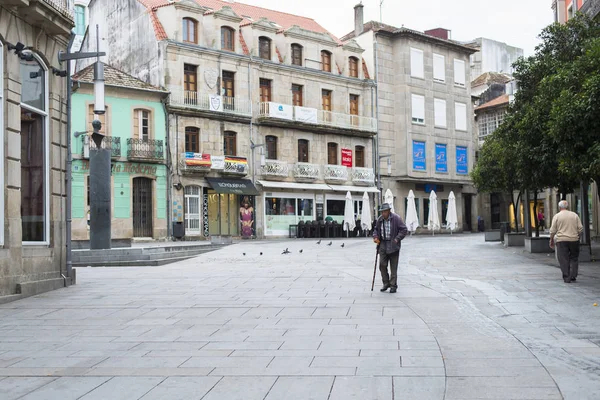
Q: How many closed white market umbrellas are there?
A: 6